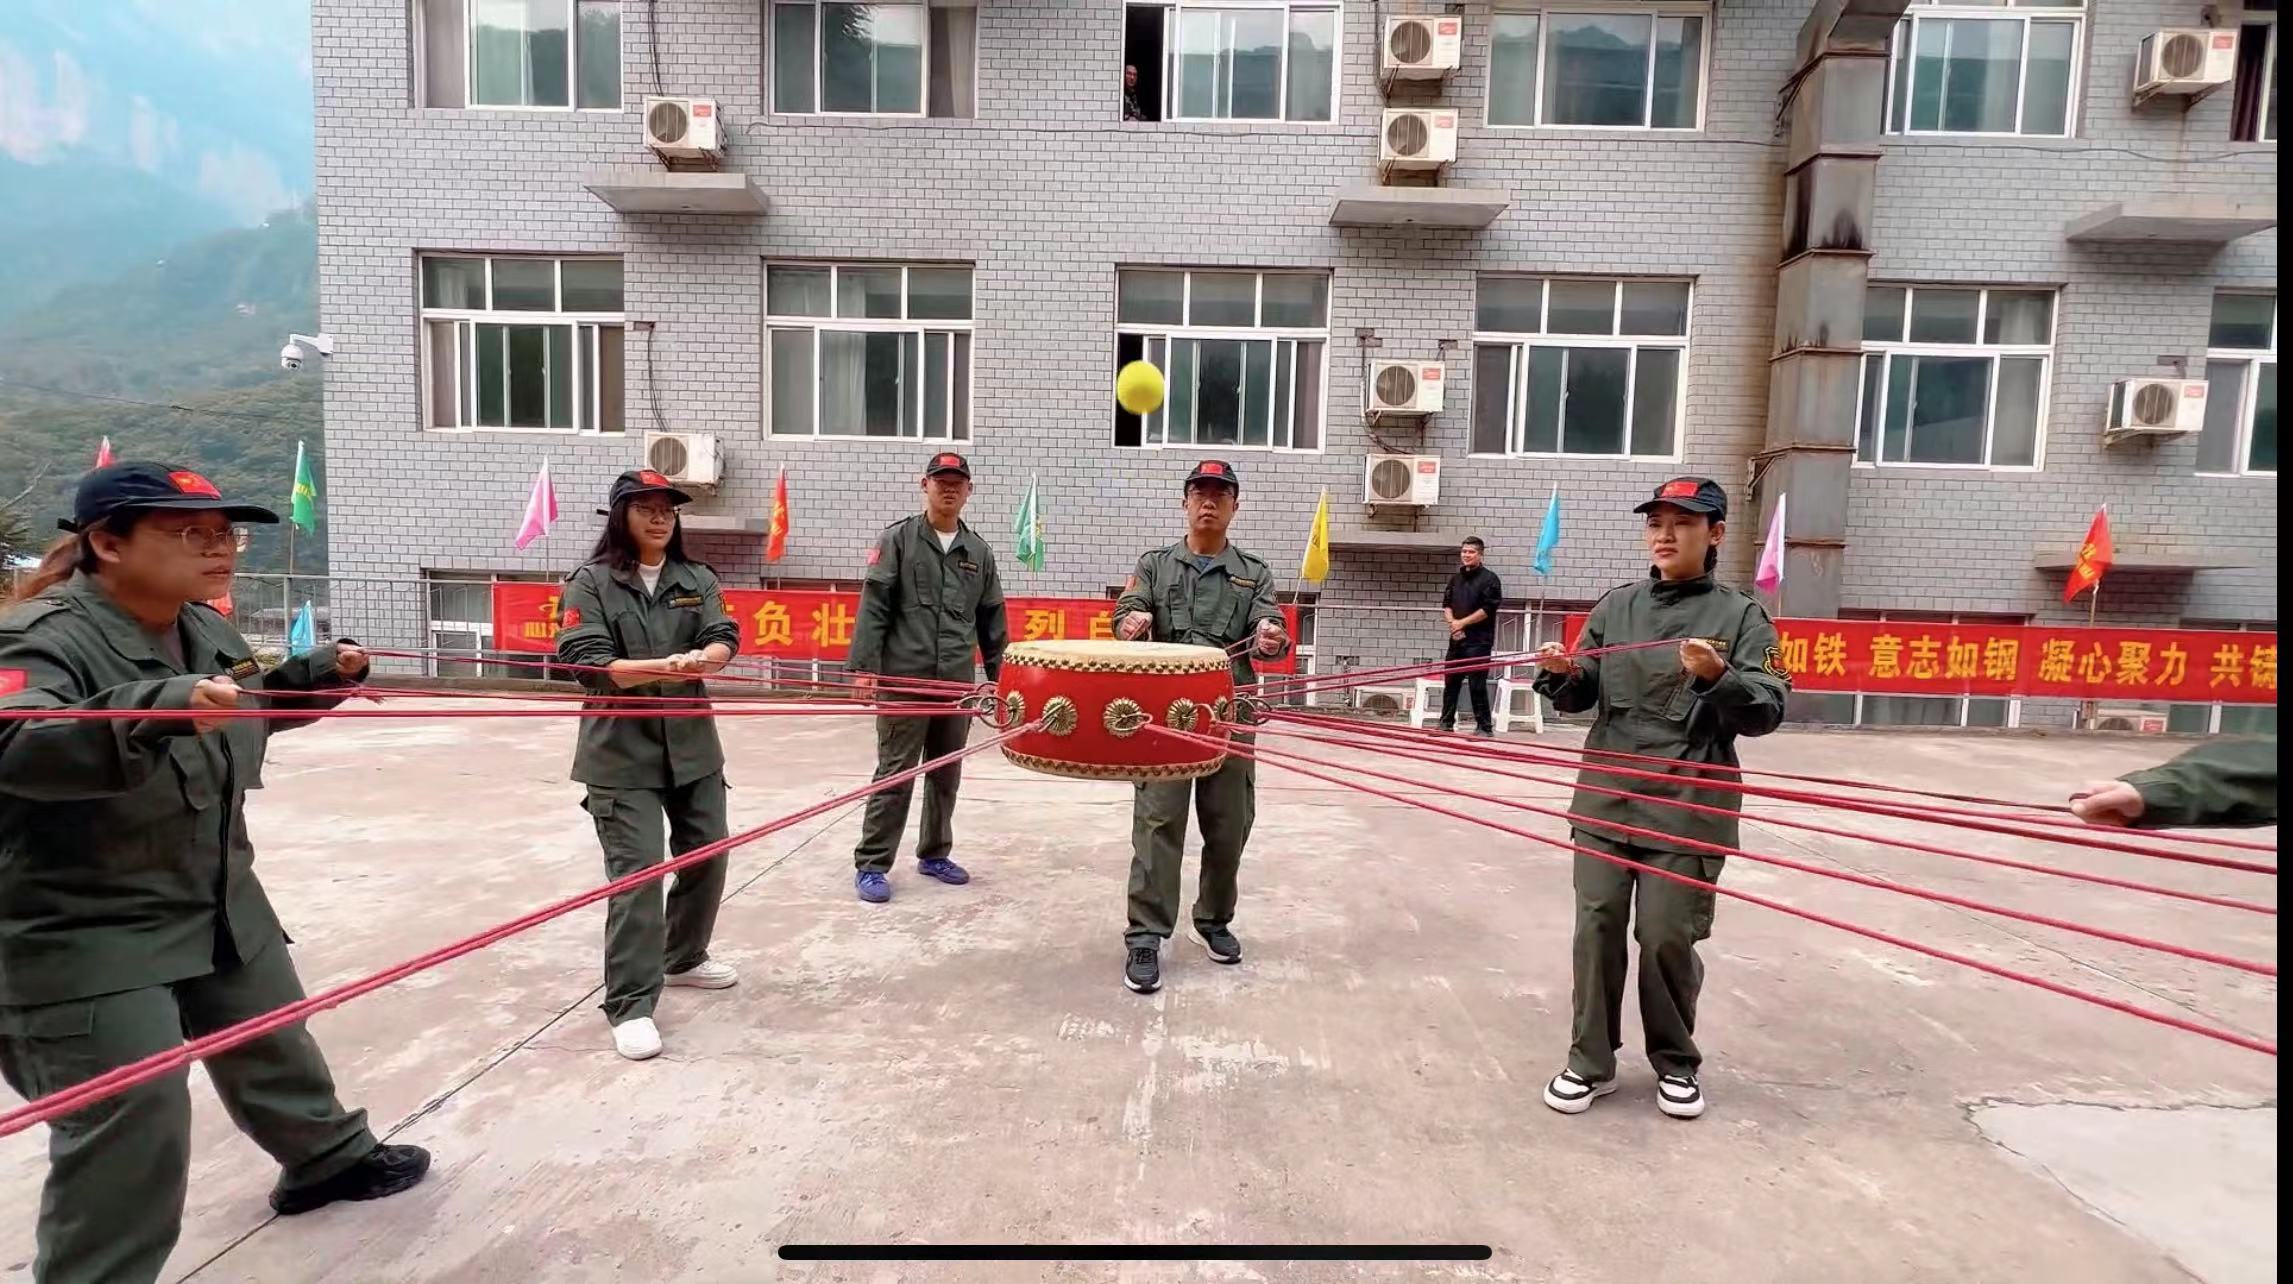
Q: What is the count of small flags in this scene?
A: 11